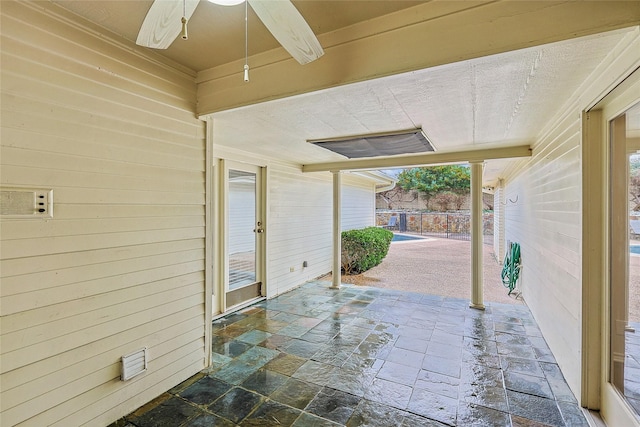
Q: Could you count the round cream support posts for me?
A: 2